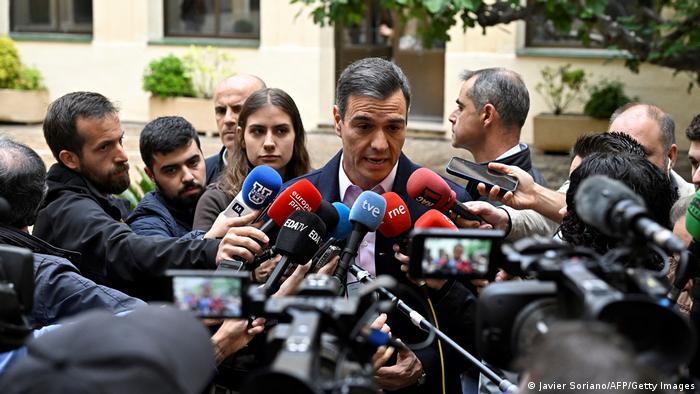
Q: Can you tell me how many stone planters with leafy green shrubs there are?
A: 3